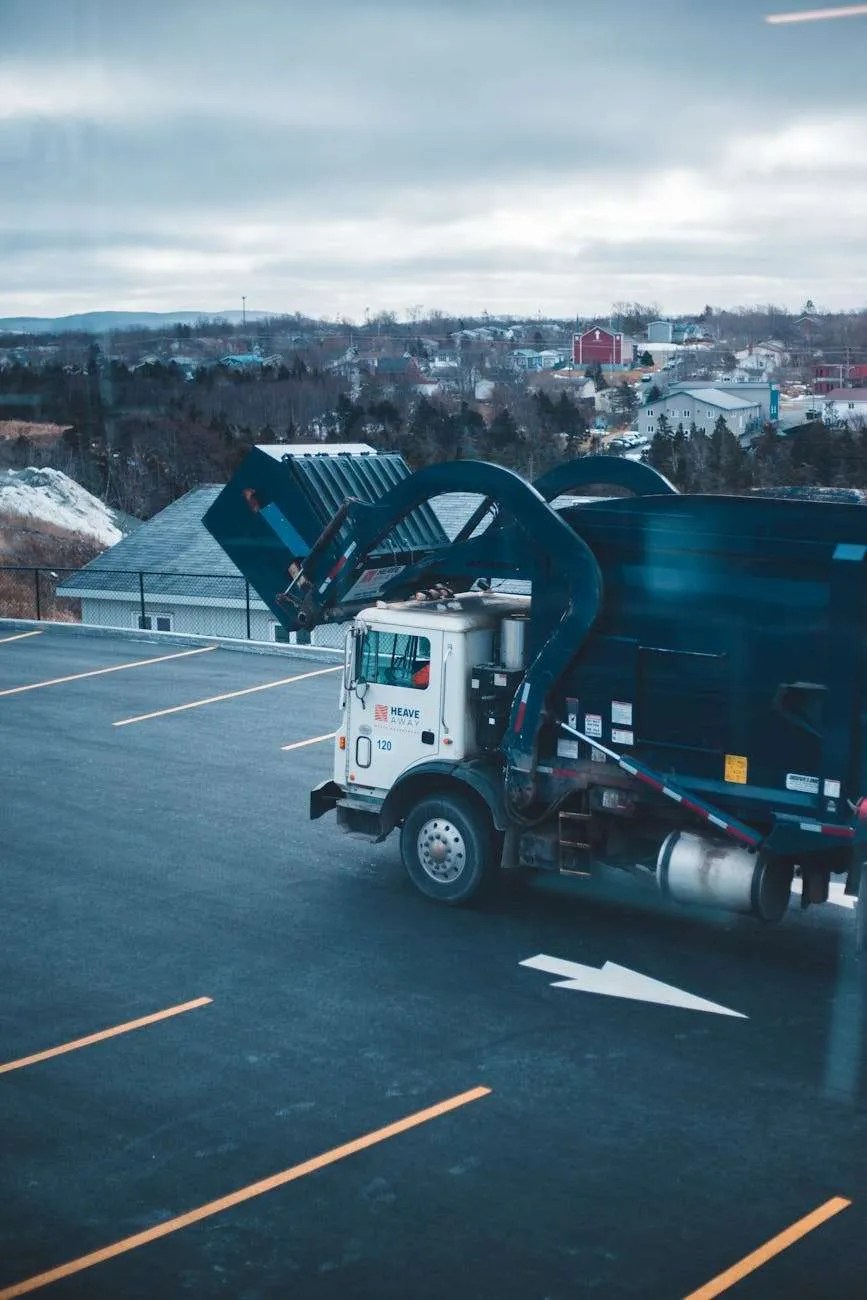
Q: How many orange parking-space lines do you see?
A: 7